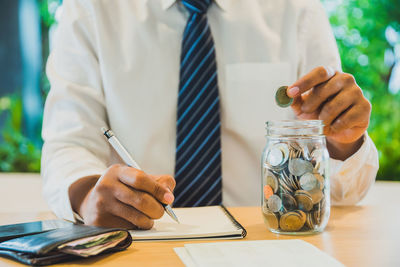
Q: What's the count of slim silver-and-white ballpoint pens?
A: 1